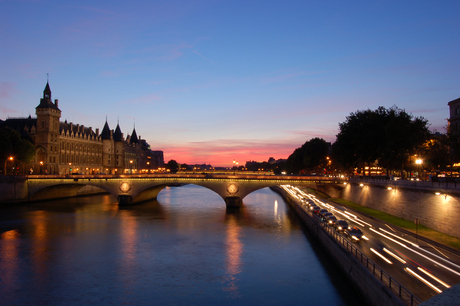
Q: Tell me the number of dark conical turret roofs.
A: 3